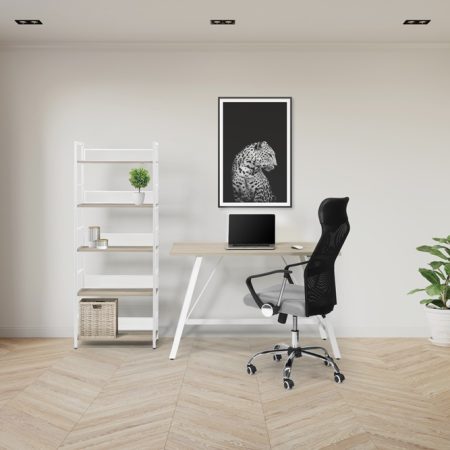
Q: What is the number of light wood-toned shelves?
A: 5